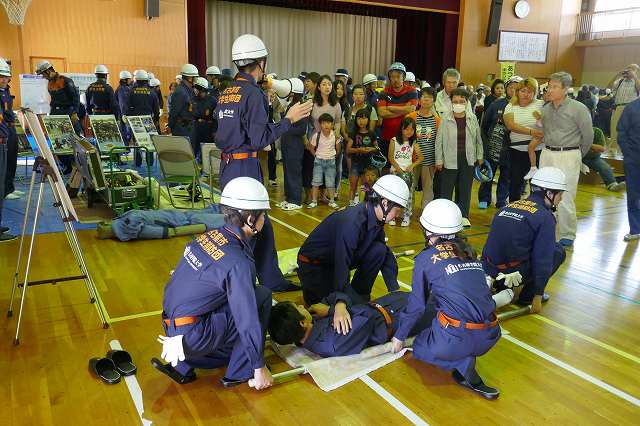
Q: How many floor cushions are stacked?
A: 0